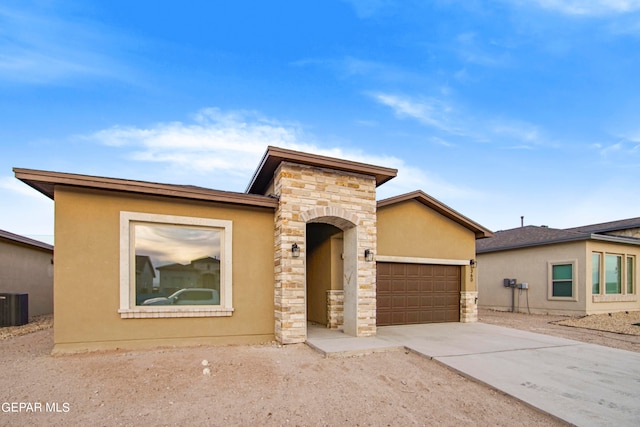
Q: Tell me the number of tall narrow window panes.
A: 3